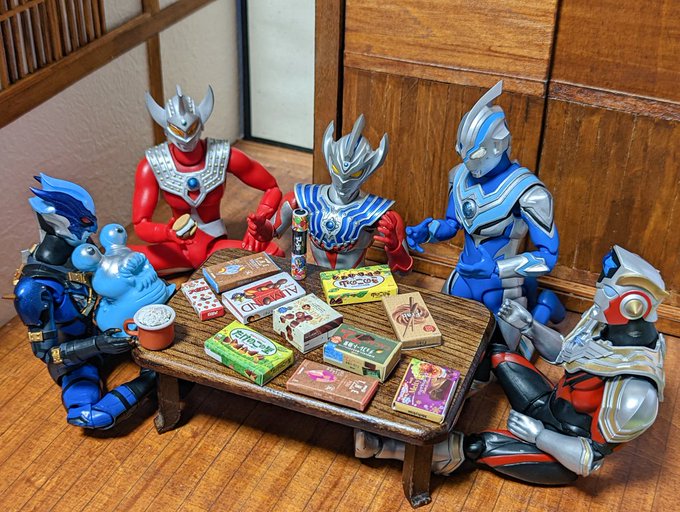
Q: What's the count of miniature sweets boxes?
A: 10